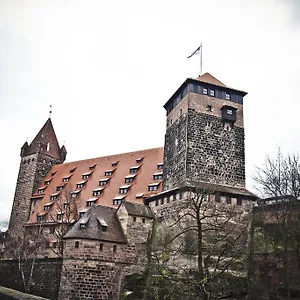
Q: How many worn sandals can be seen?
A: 0